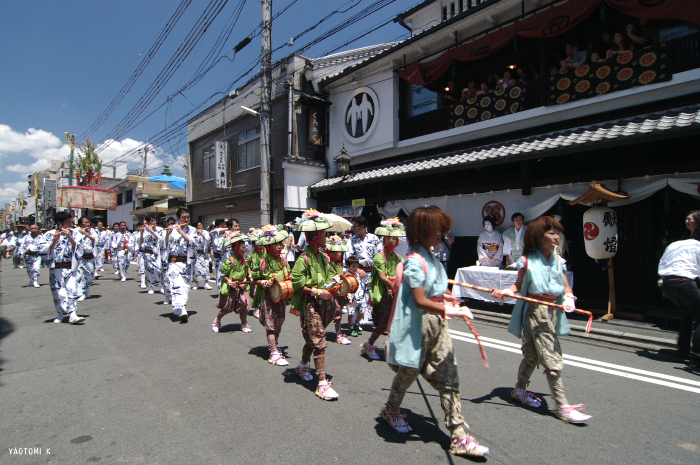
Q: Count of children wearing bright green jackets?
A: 6